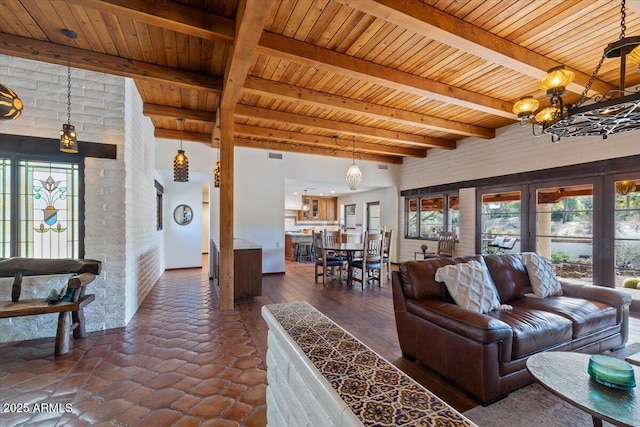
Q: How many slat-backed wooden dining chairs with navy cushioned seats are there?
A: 4